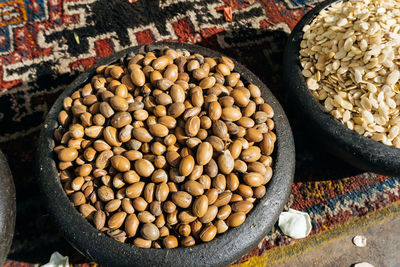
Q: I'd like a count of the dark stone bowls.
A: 3